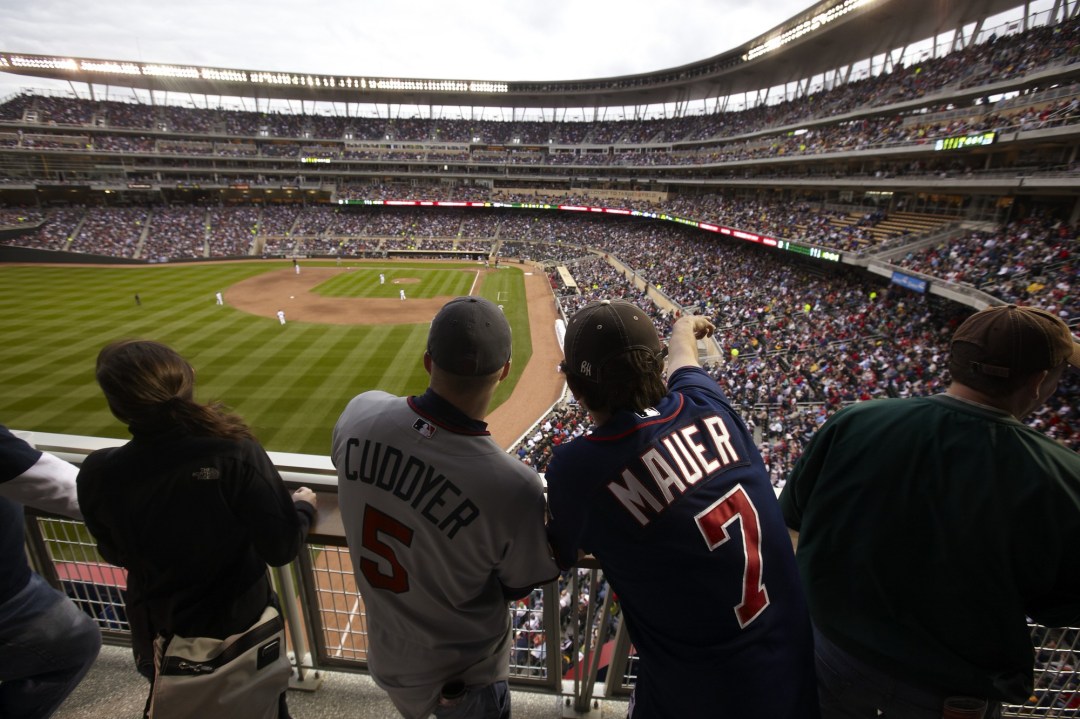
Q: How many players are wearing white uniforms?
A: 5